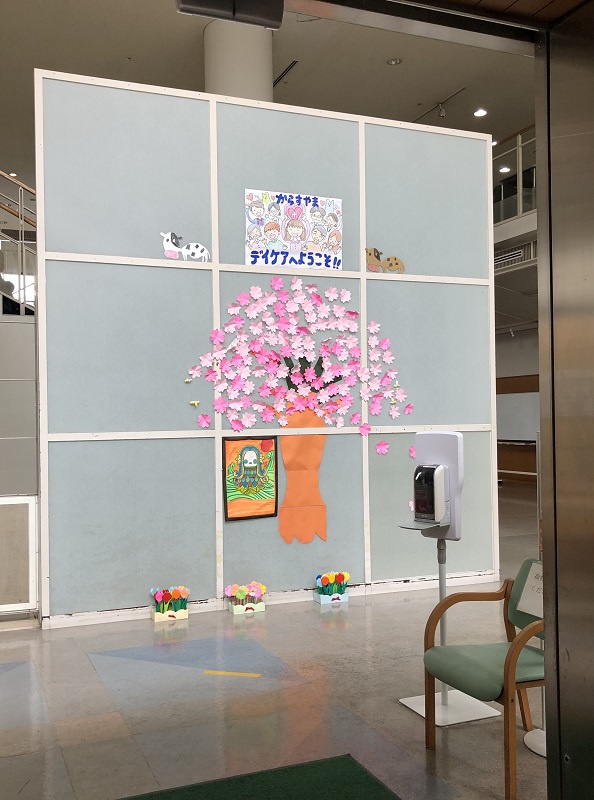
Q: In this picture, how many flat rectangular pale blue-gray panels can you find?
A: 9